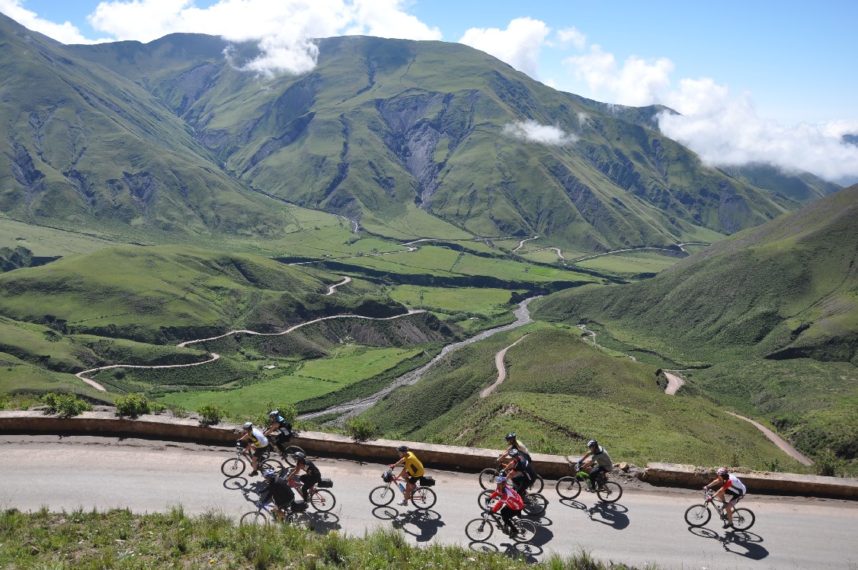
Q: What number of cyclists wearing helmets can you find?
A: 10